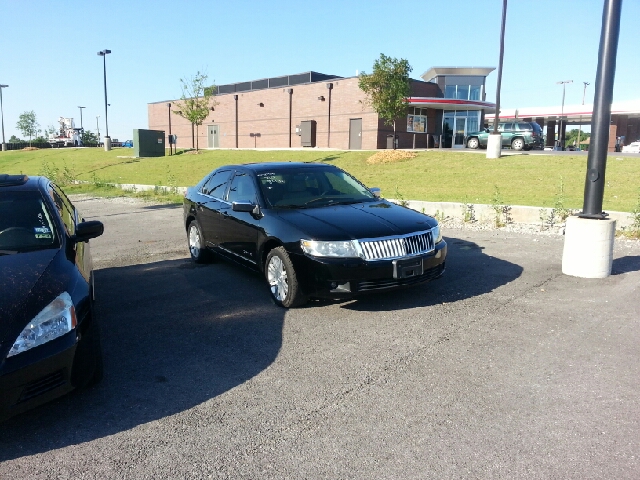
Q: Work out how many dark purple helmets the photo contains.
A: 0